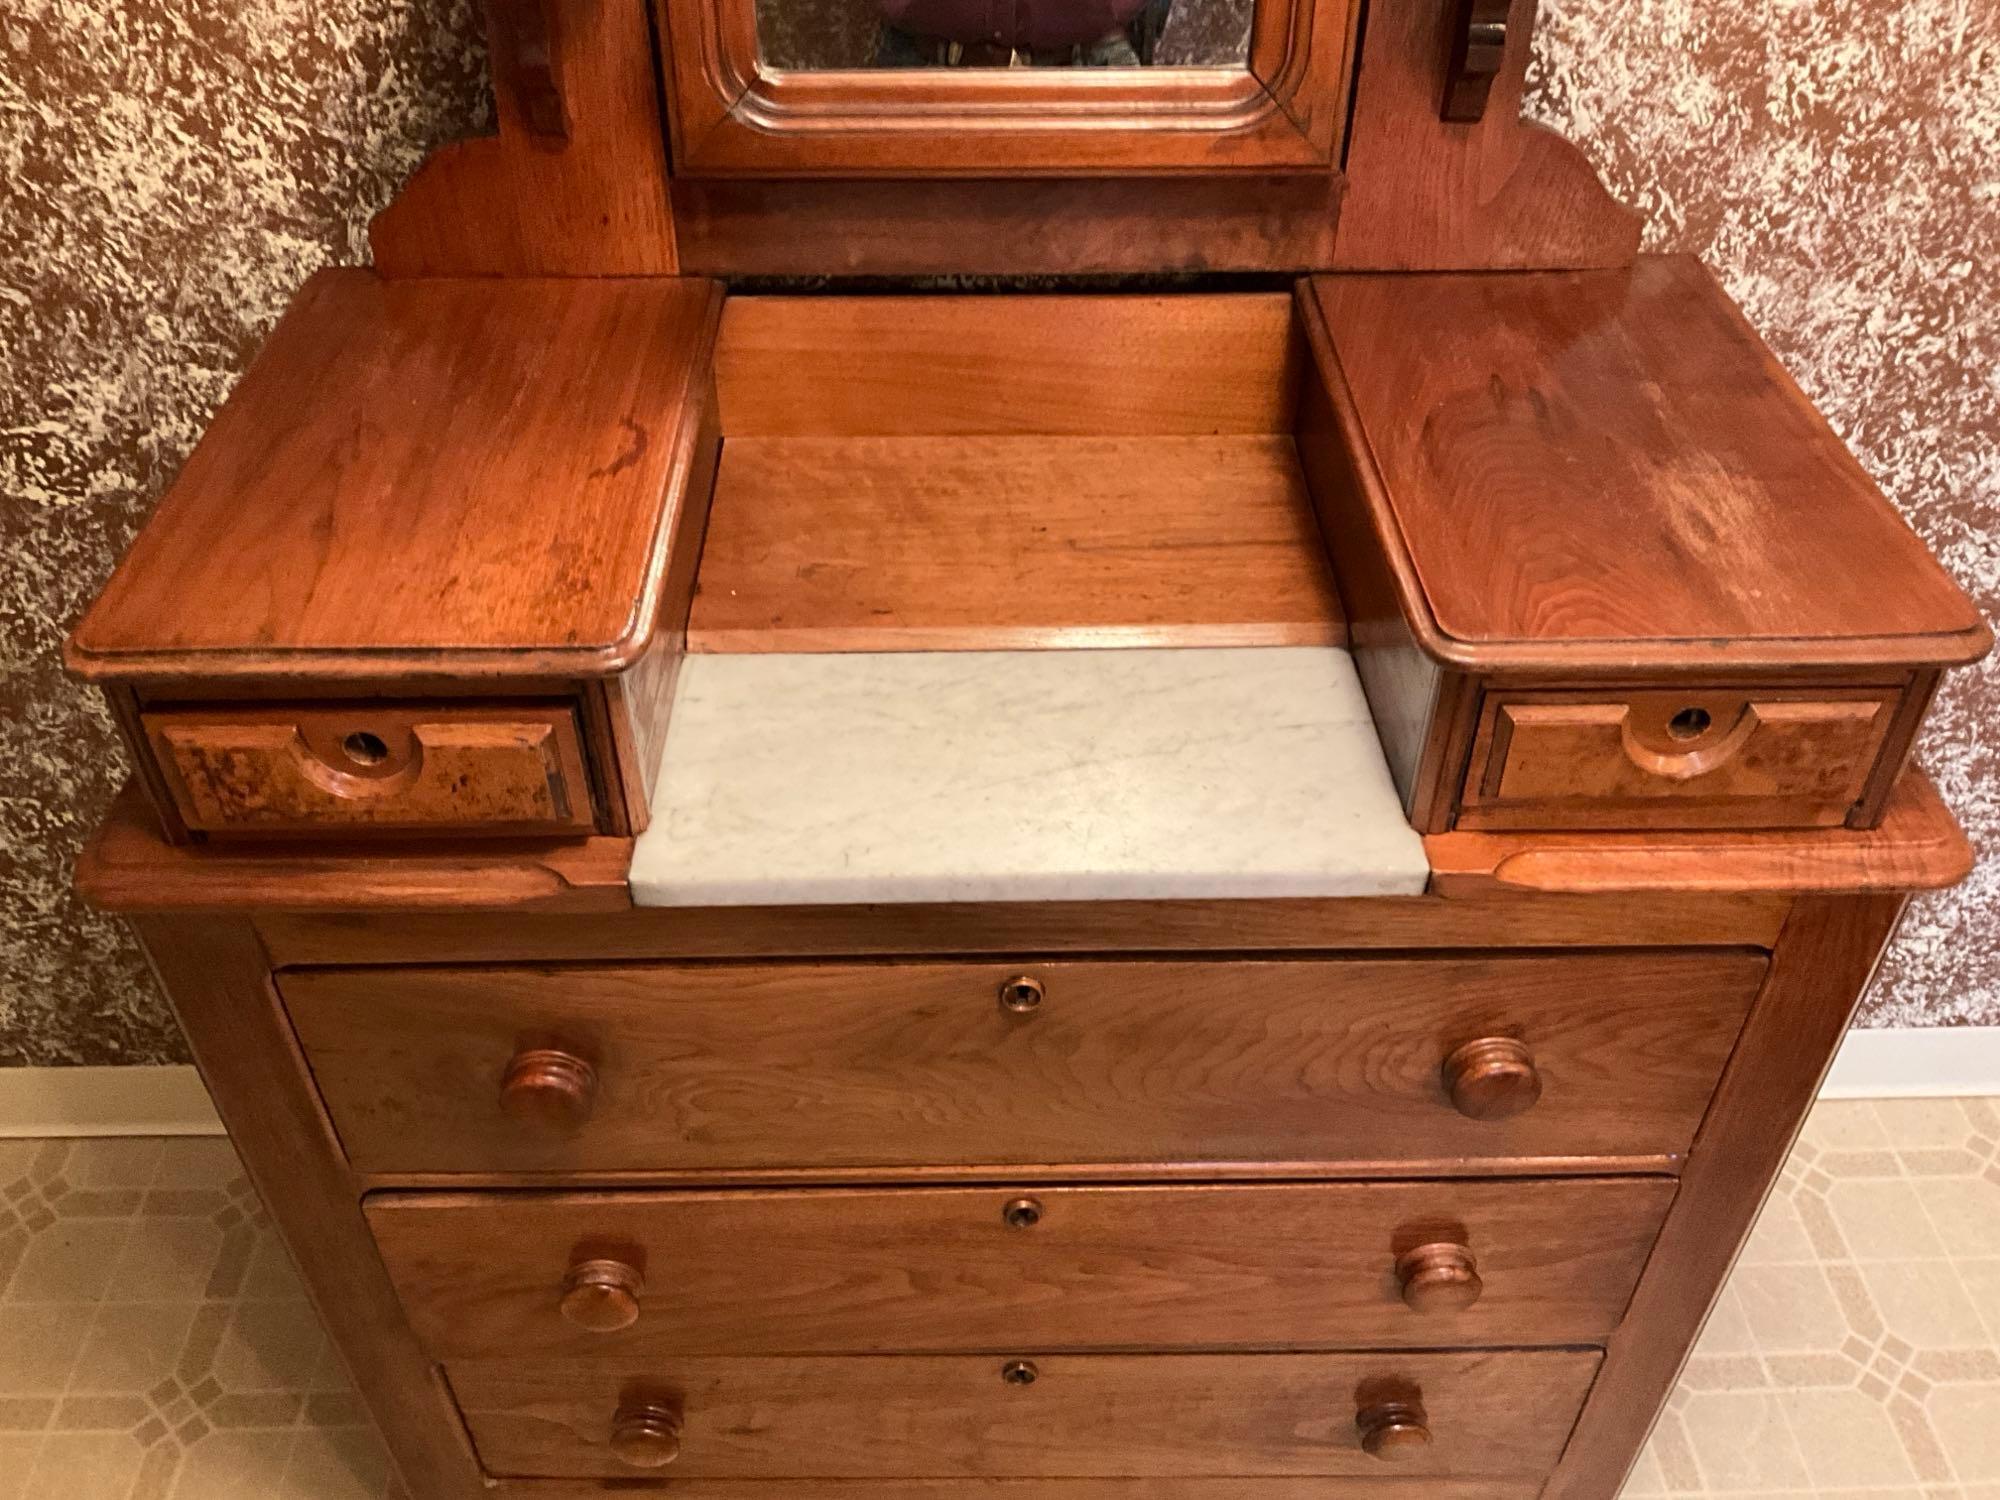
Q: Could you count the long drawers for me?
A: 3